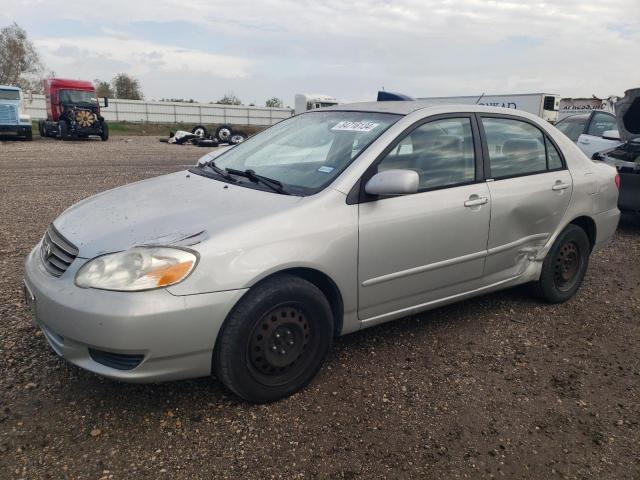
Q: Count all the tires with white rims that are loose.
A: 3